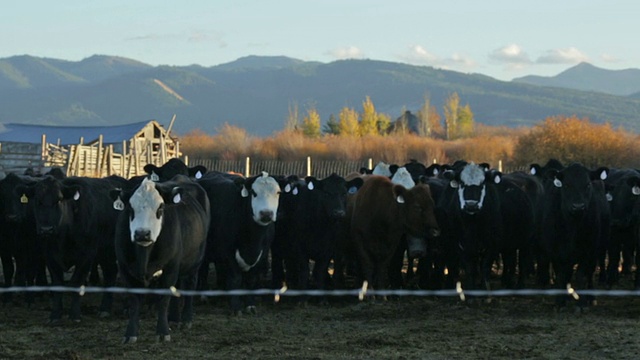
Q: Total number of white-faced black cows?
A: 5